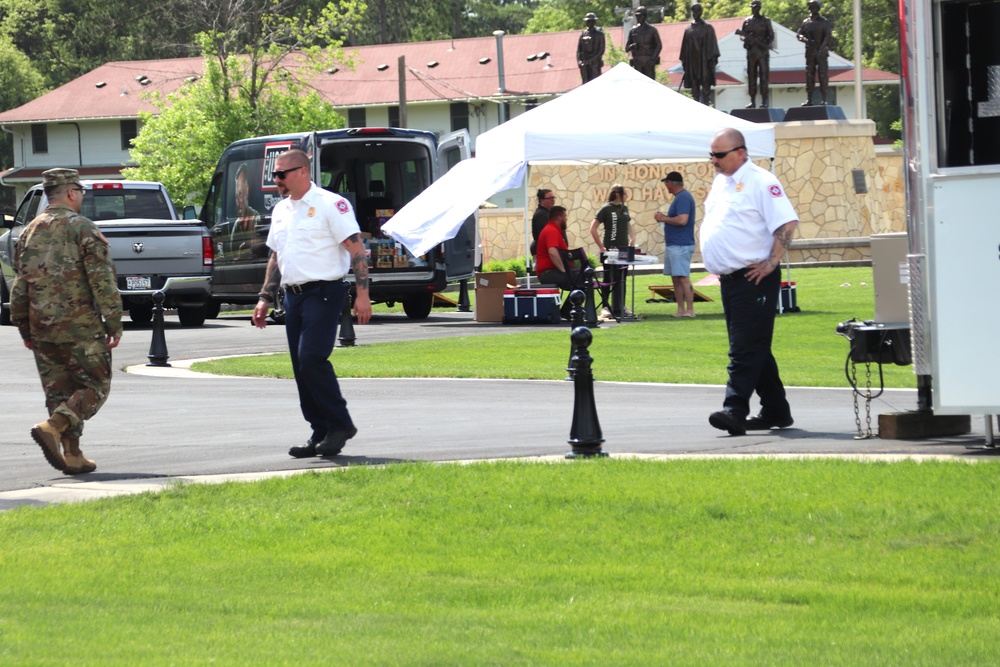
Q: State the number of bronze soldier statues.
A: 5